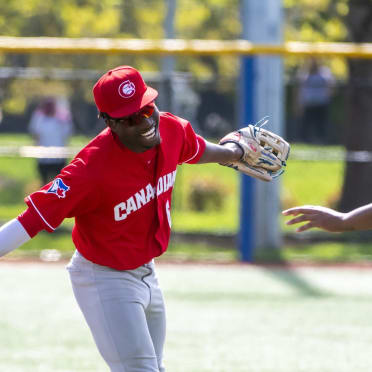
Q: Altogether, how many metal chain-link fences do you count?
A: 1